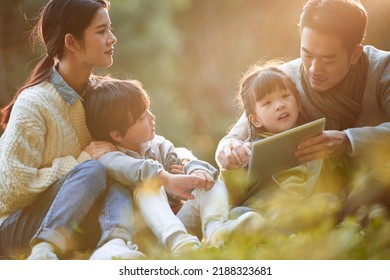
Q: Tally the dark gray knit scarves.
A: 1